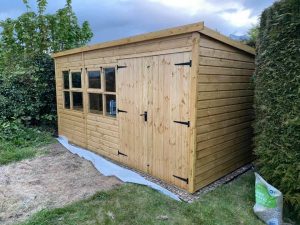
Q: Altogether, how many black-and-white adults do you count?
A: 0